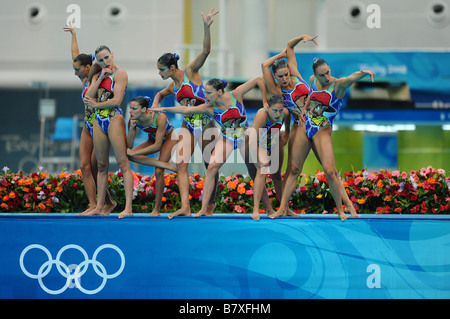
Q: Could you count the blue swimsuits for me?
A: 8